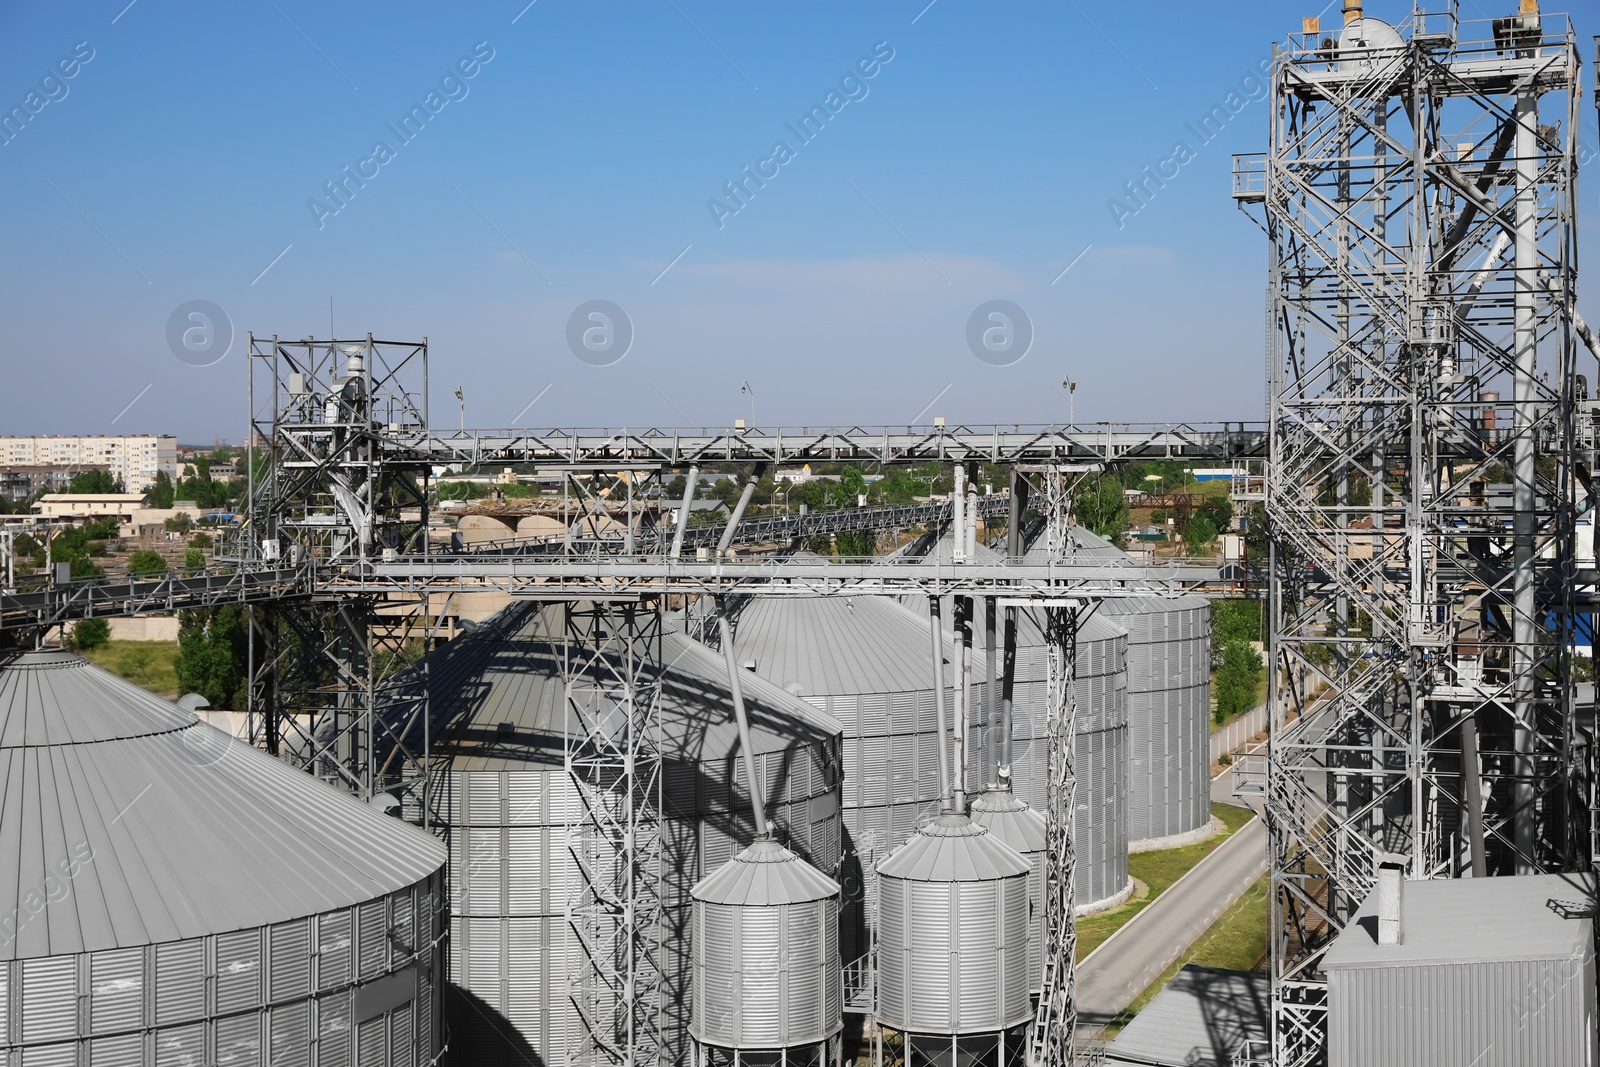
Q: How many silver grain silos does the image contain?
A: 8